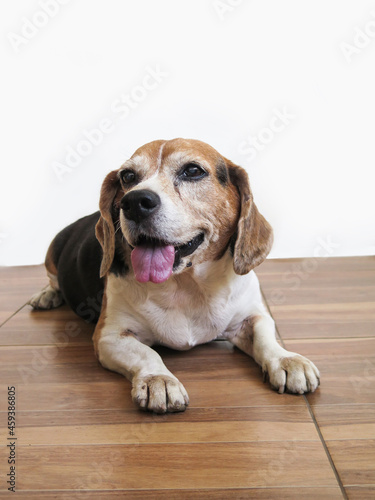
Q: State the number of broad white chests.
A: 1